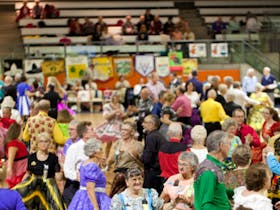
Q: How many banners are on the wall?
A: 12